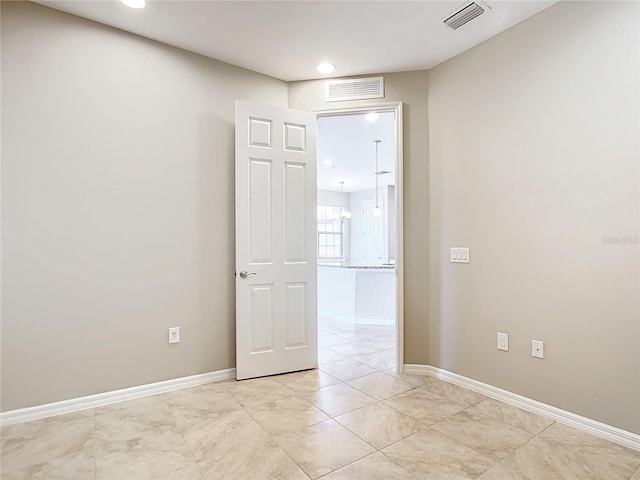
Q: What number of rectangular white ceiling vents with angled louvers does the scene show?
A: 1